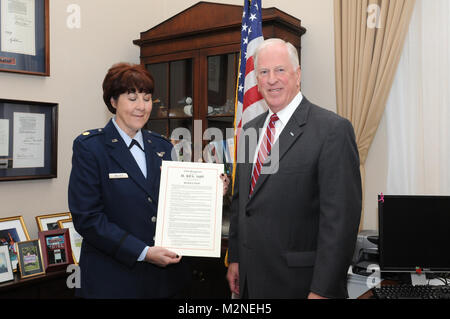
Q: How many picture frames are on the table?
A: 6